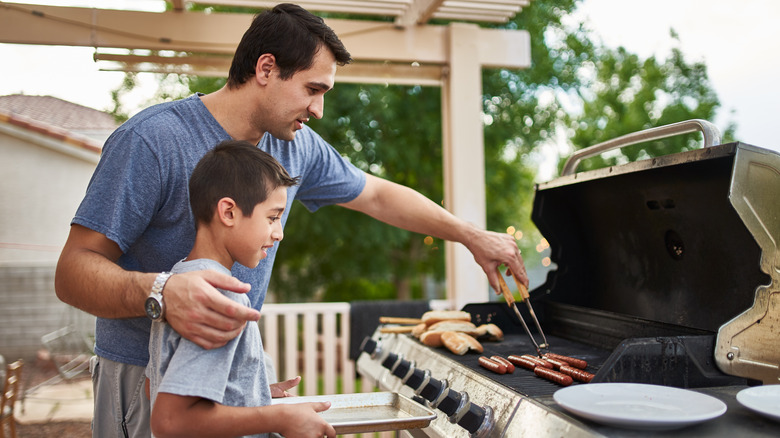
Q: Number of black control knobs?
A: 7